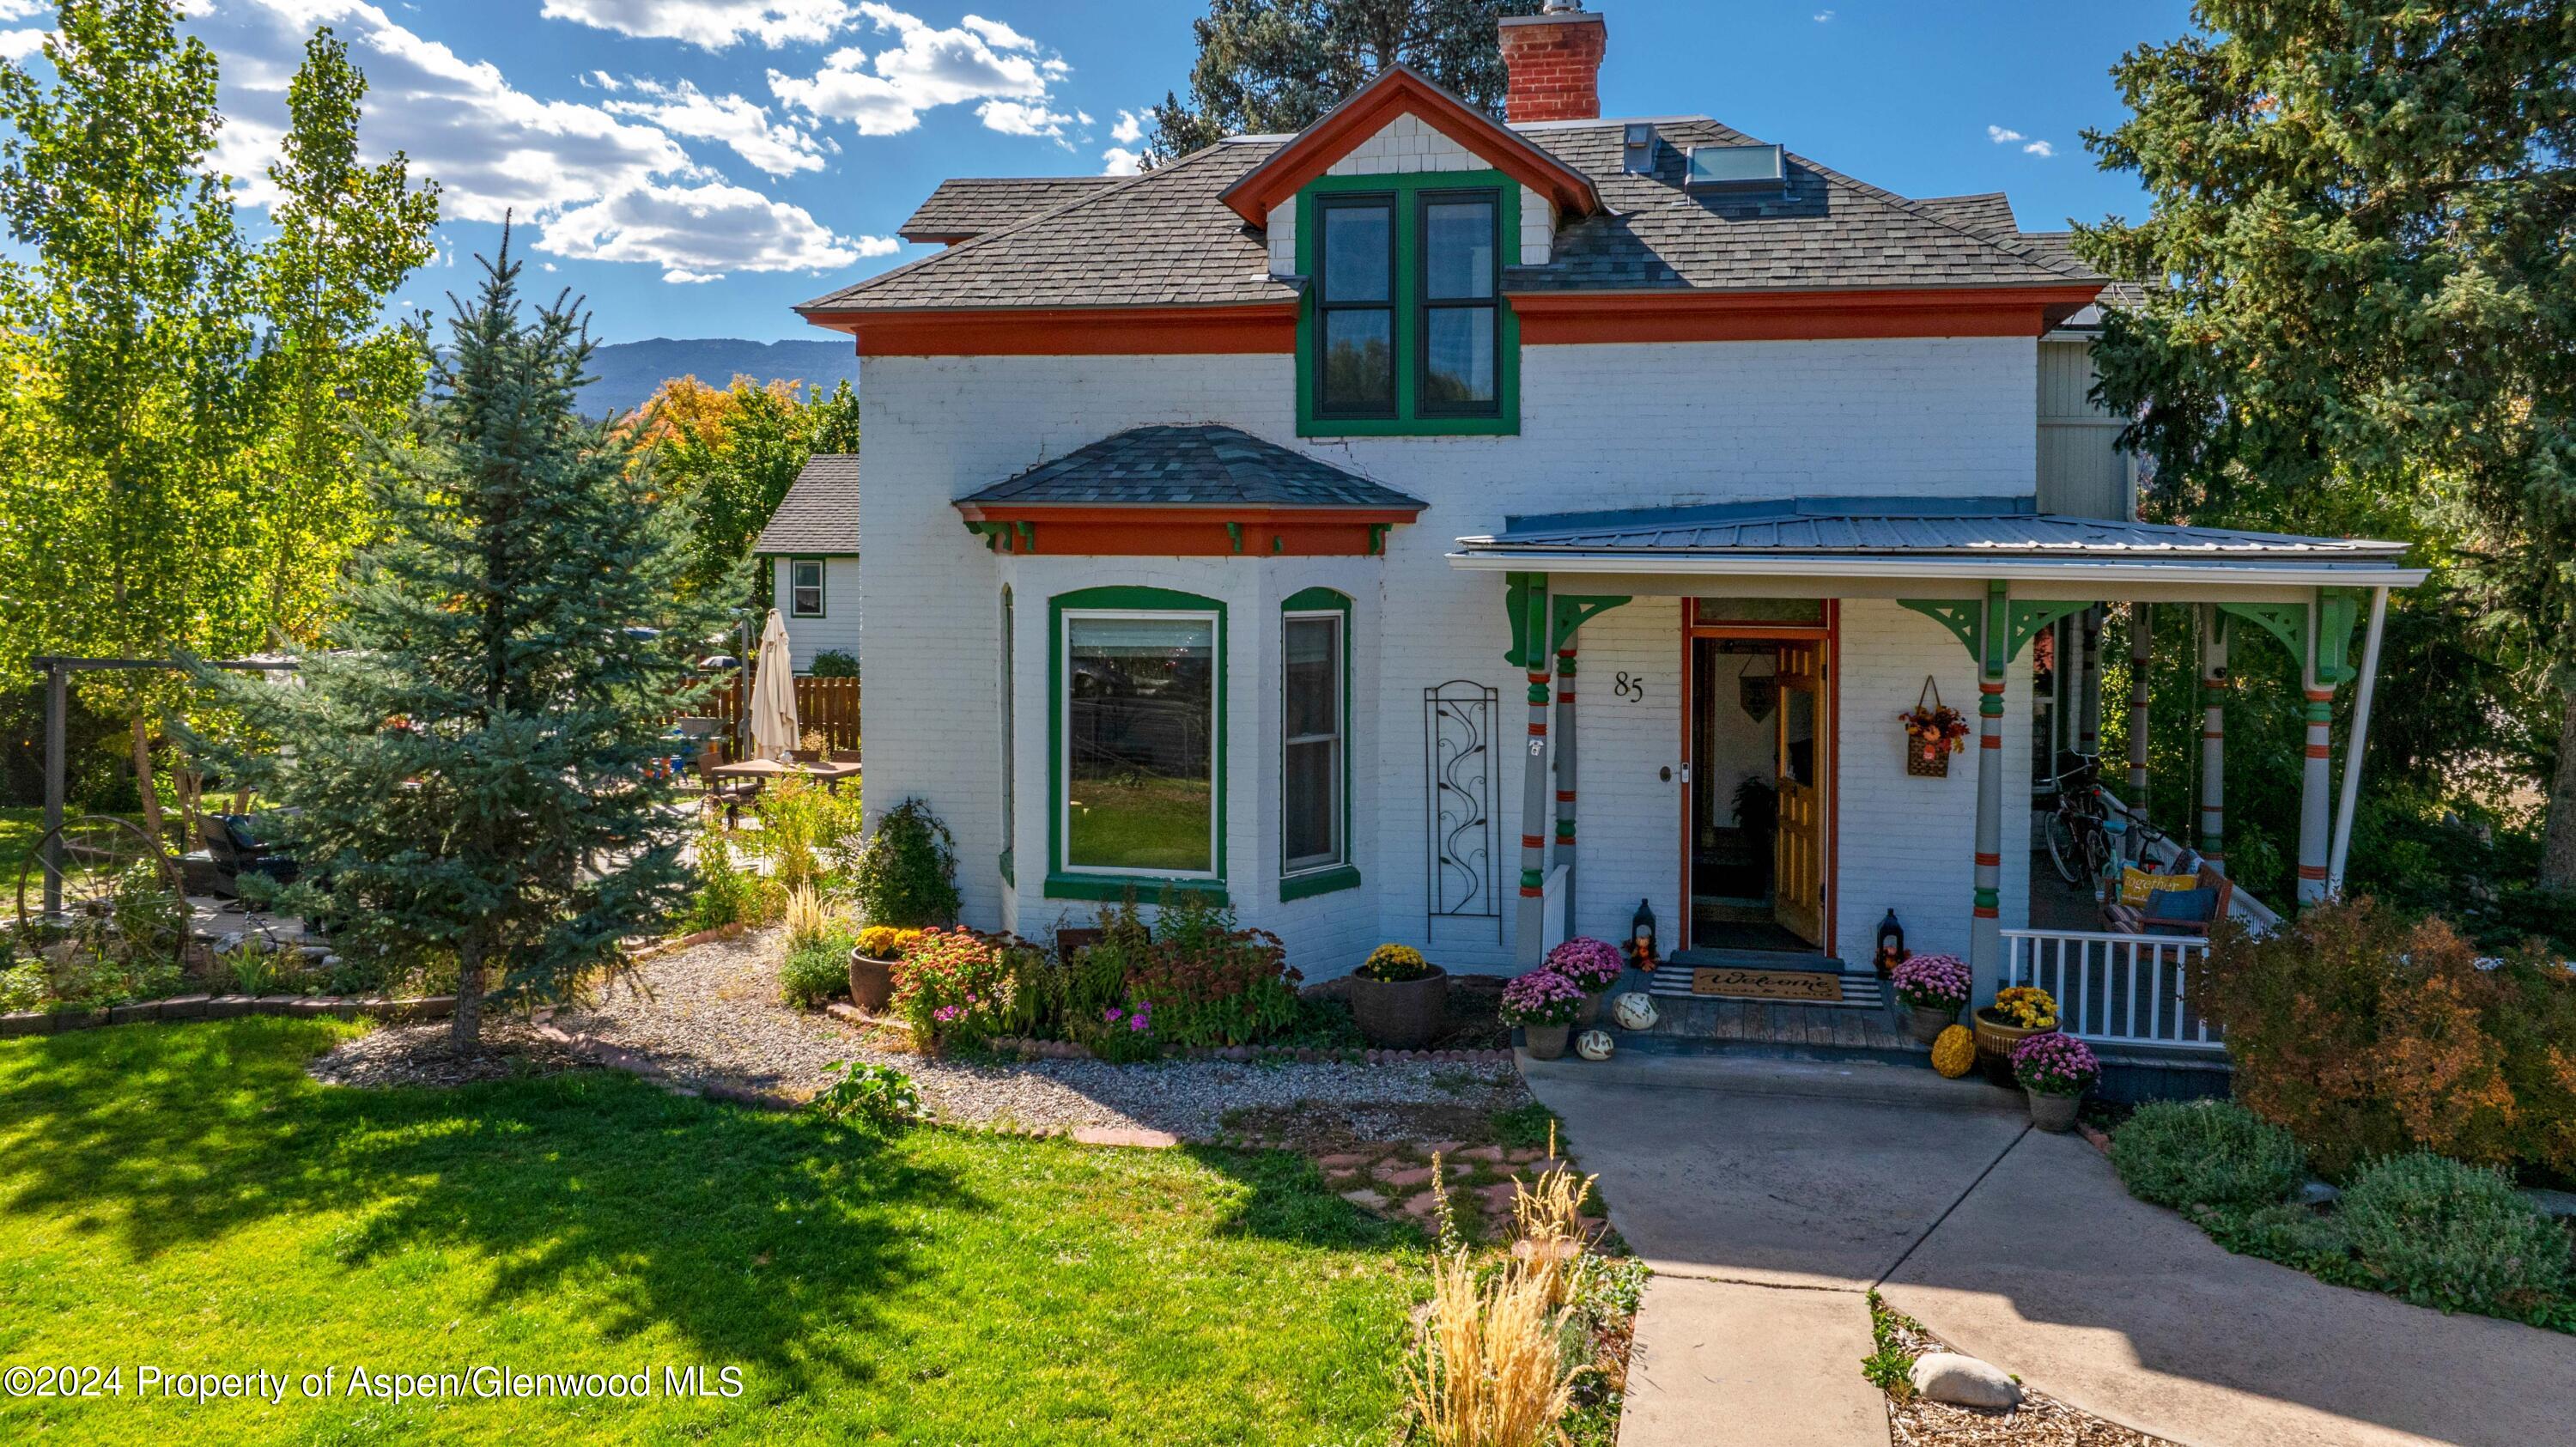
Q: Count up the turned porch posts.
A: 7